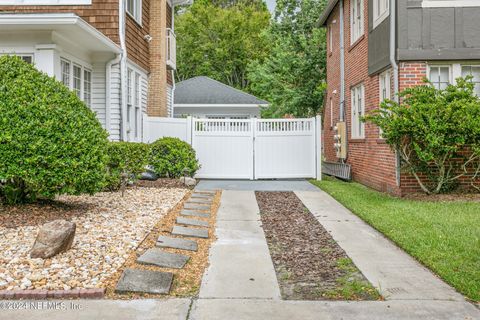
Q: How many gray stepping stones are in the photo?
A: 9